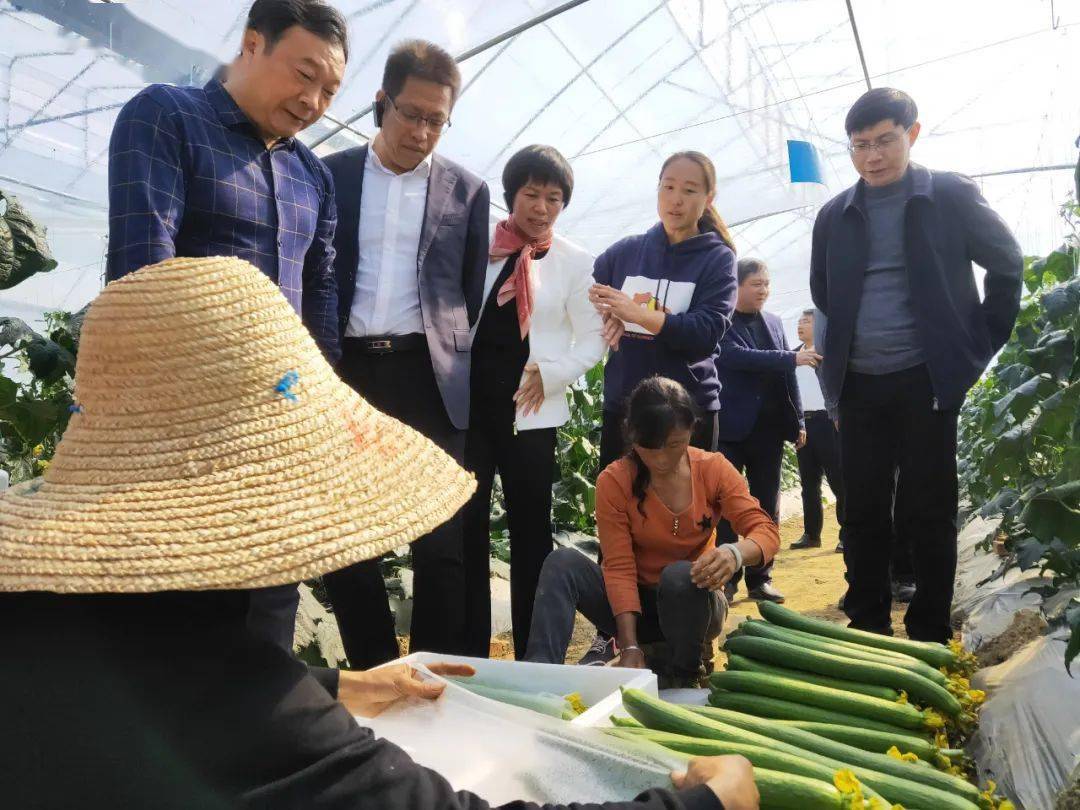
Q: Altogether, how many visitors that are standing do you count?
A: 7